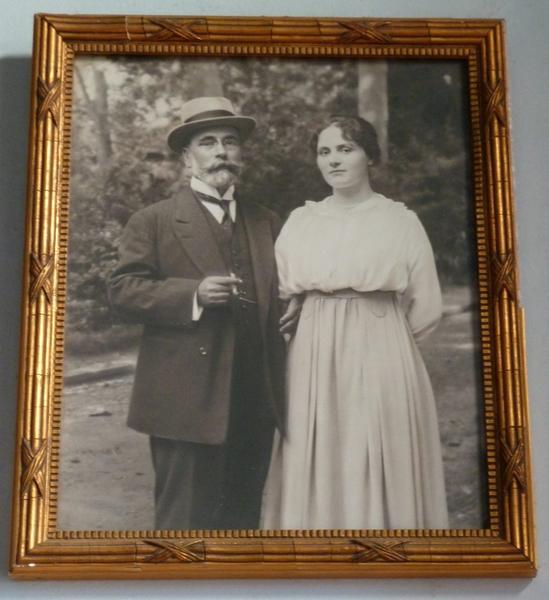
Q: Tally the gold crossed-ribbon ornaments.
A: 10